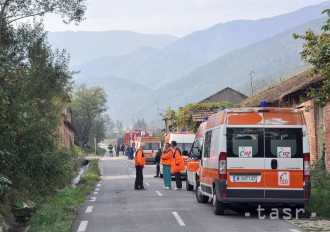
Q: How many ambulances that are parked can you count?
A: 4